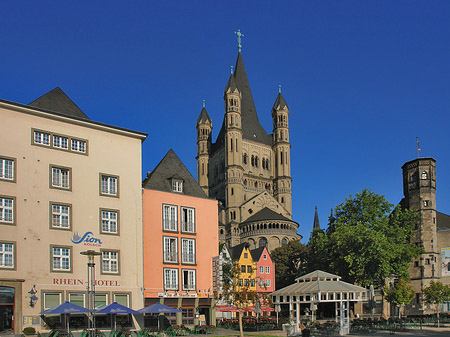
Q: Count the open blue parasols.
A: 3